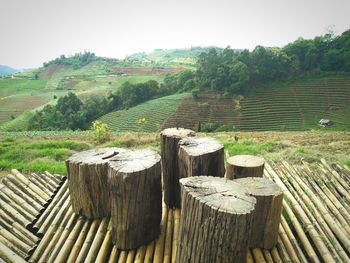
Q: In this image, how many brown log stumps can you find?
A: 7